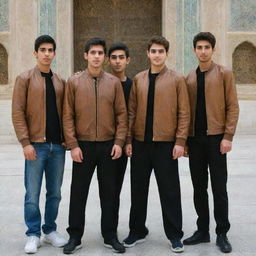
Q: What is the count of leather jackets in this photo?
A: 4